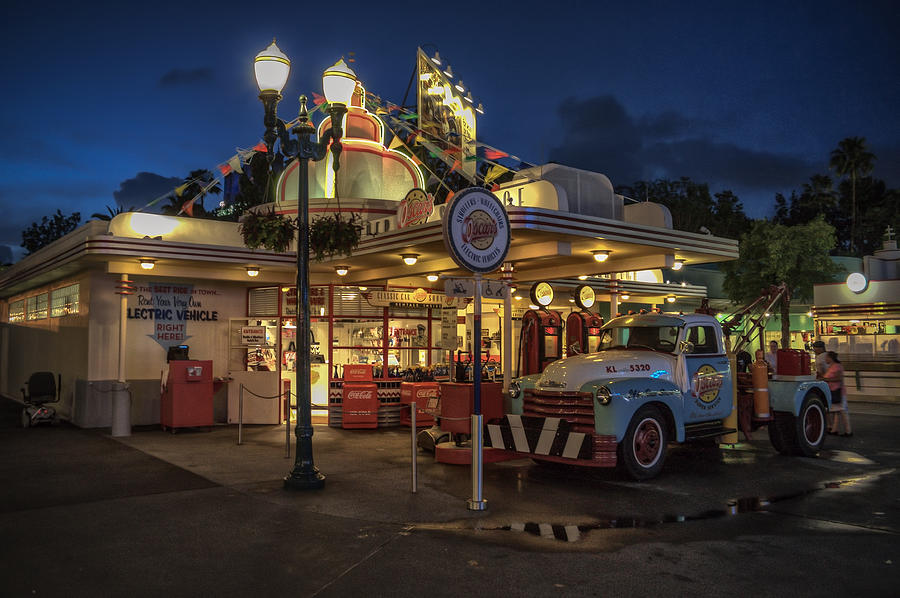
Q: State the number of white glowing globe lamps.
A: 2